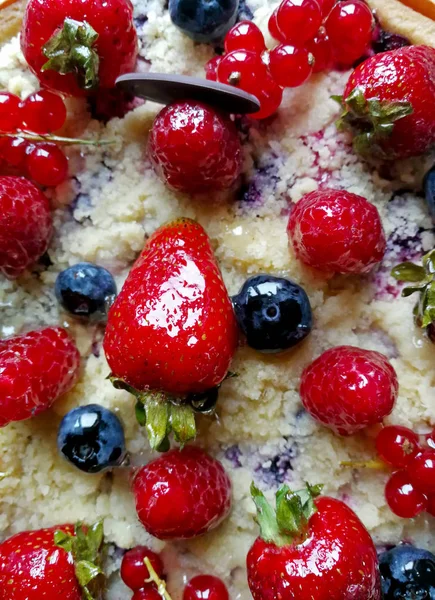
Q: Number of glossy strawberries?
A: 5